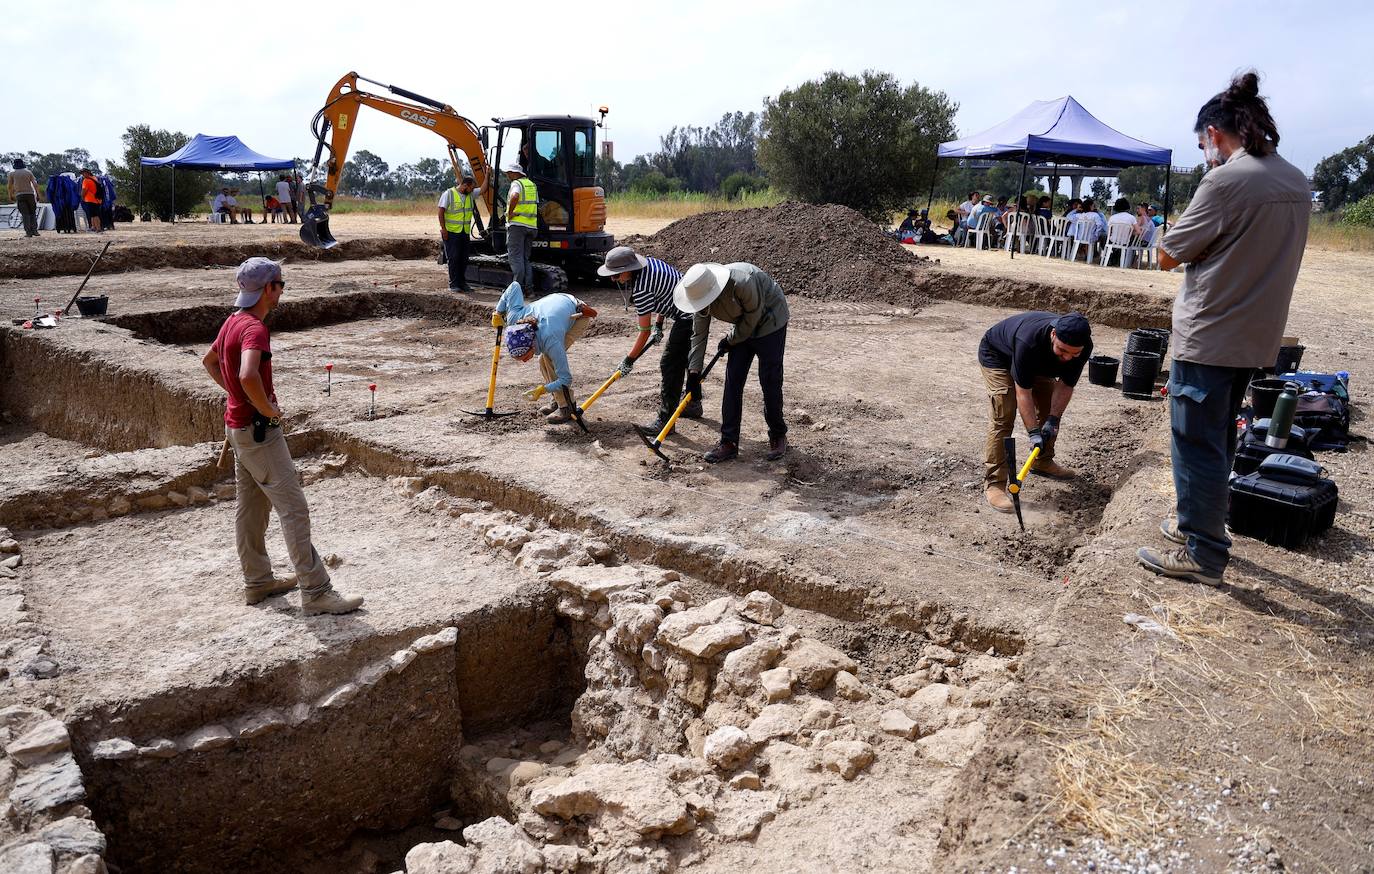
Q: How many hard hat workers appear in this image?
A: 0